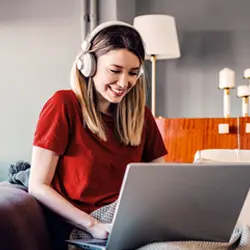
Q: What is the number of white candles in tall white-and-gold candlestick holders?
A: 3